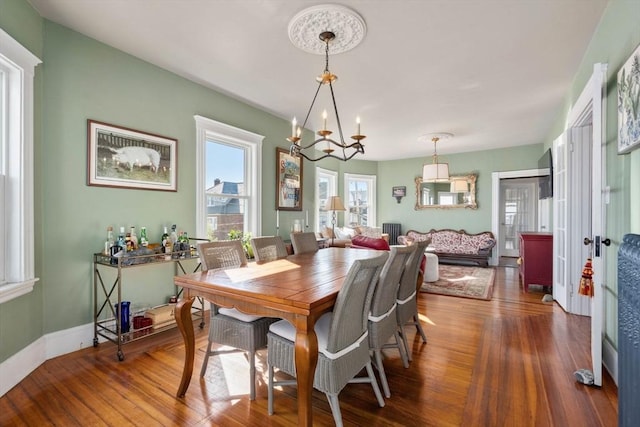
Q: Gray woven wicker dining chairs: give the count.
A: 6